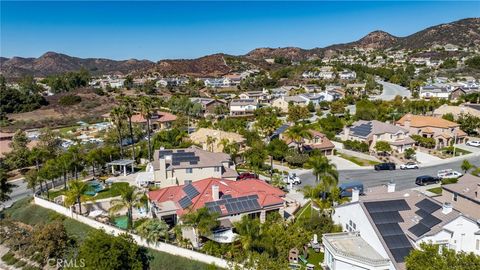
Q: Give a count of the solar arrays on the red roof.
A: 2